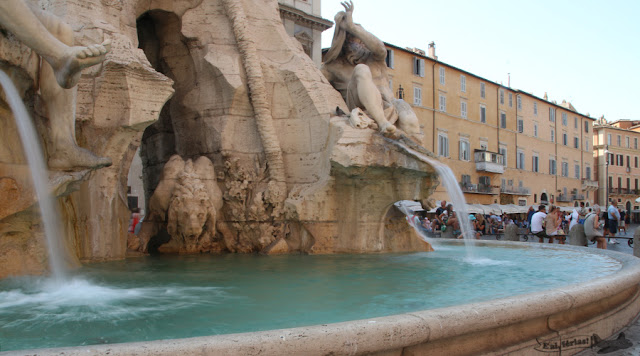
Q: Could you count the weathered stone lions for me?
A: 1